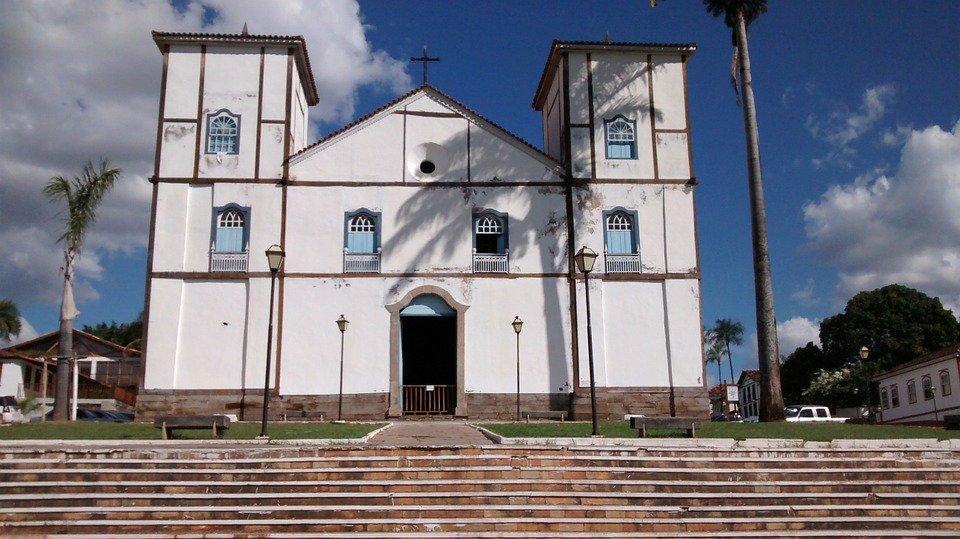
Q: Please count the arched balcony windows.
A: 4